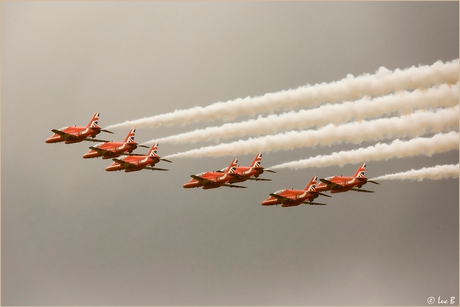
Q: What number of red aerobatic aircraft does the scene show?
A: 7